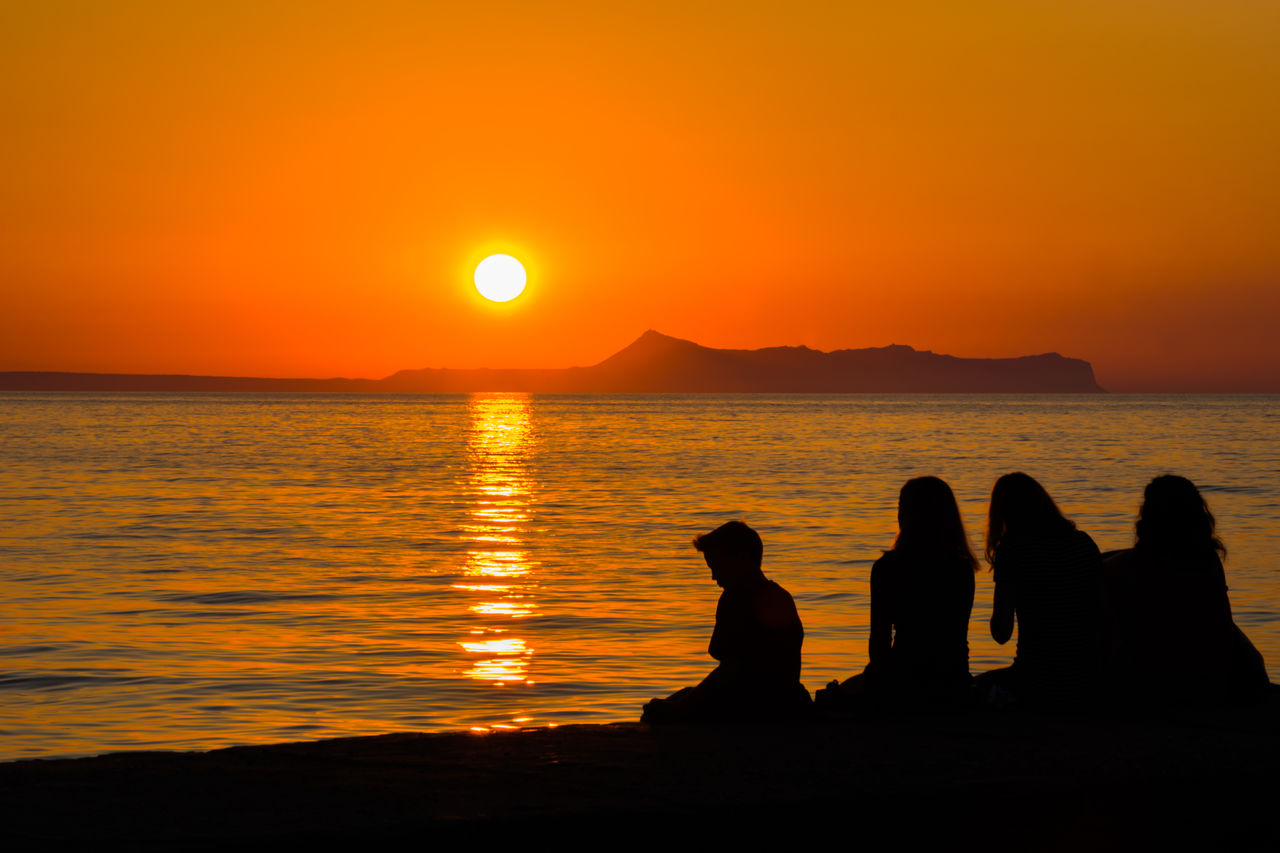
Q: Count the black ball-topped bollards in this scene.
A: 0